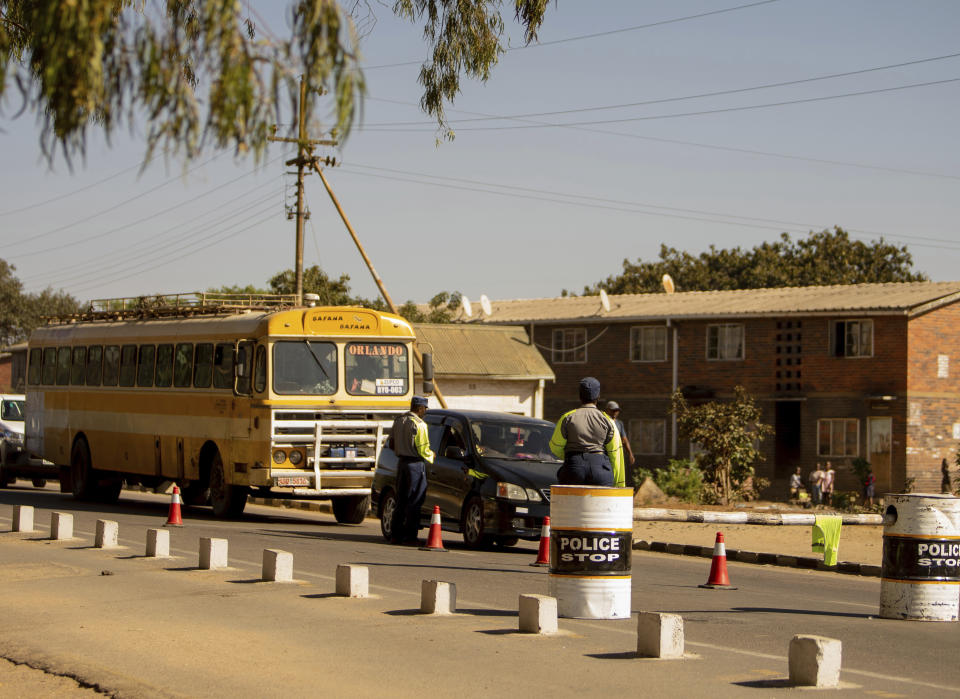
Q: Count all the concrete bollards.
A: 11